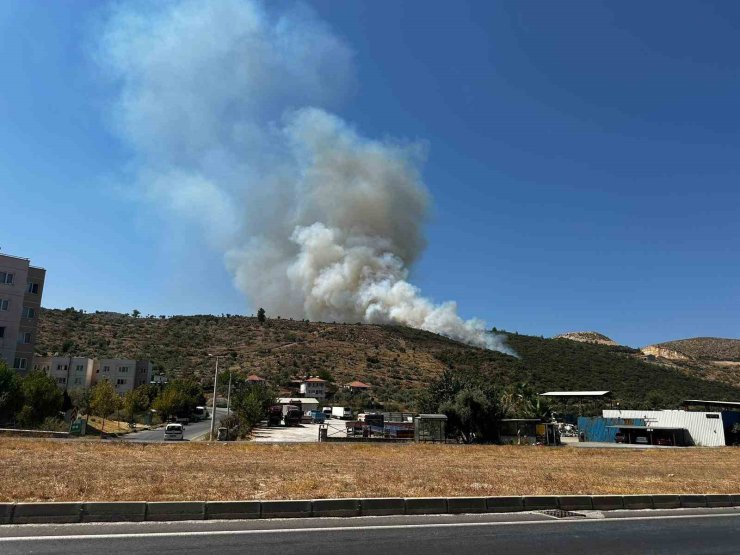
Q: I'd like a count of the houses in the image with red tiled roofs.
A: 3